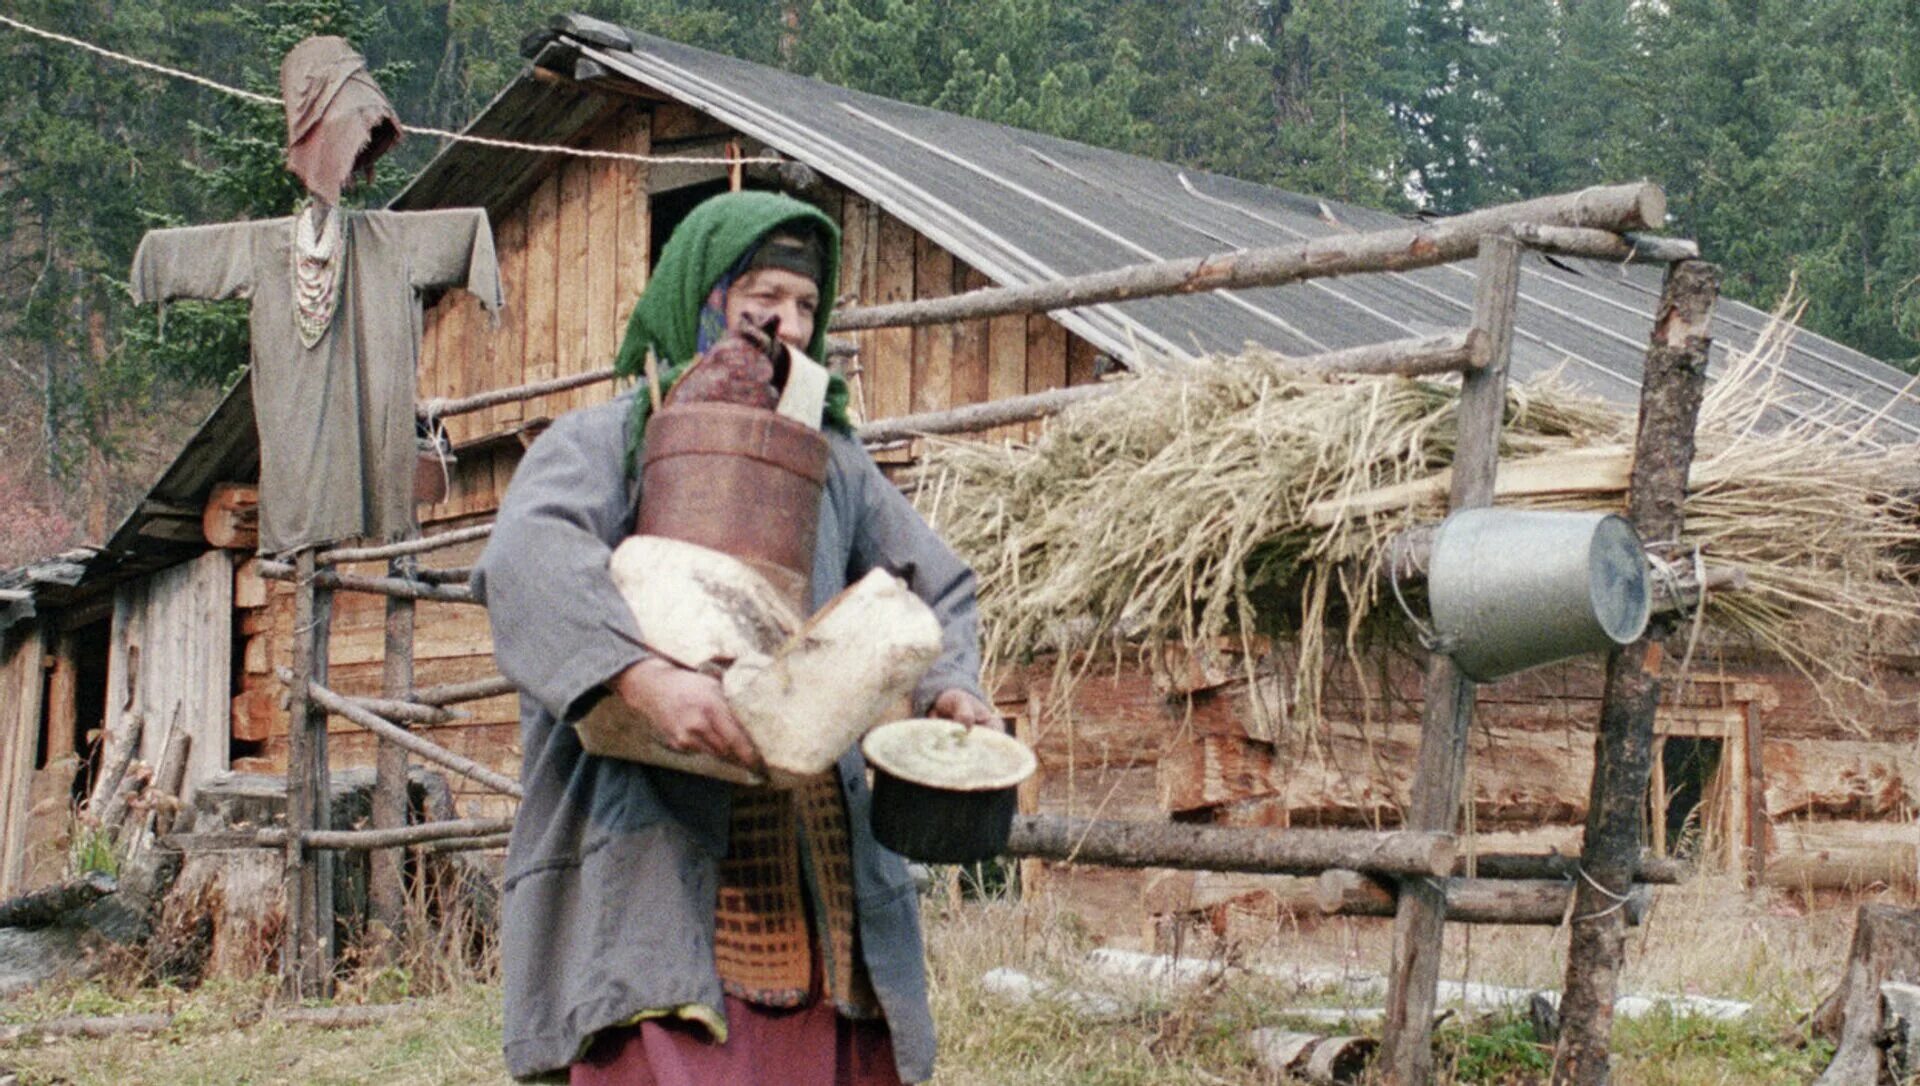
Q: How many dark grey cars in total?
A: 0